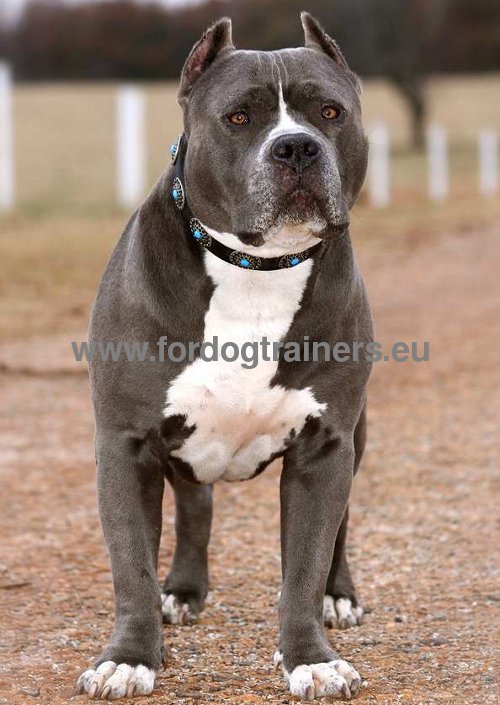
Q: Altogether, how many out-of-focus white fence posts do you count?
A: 5